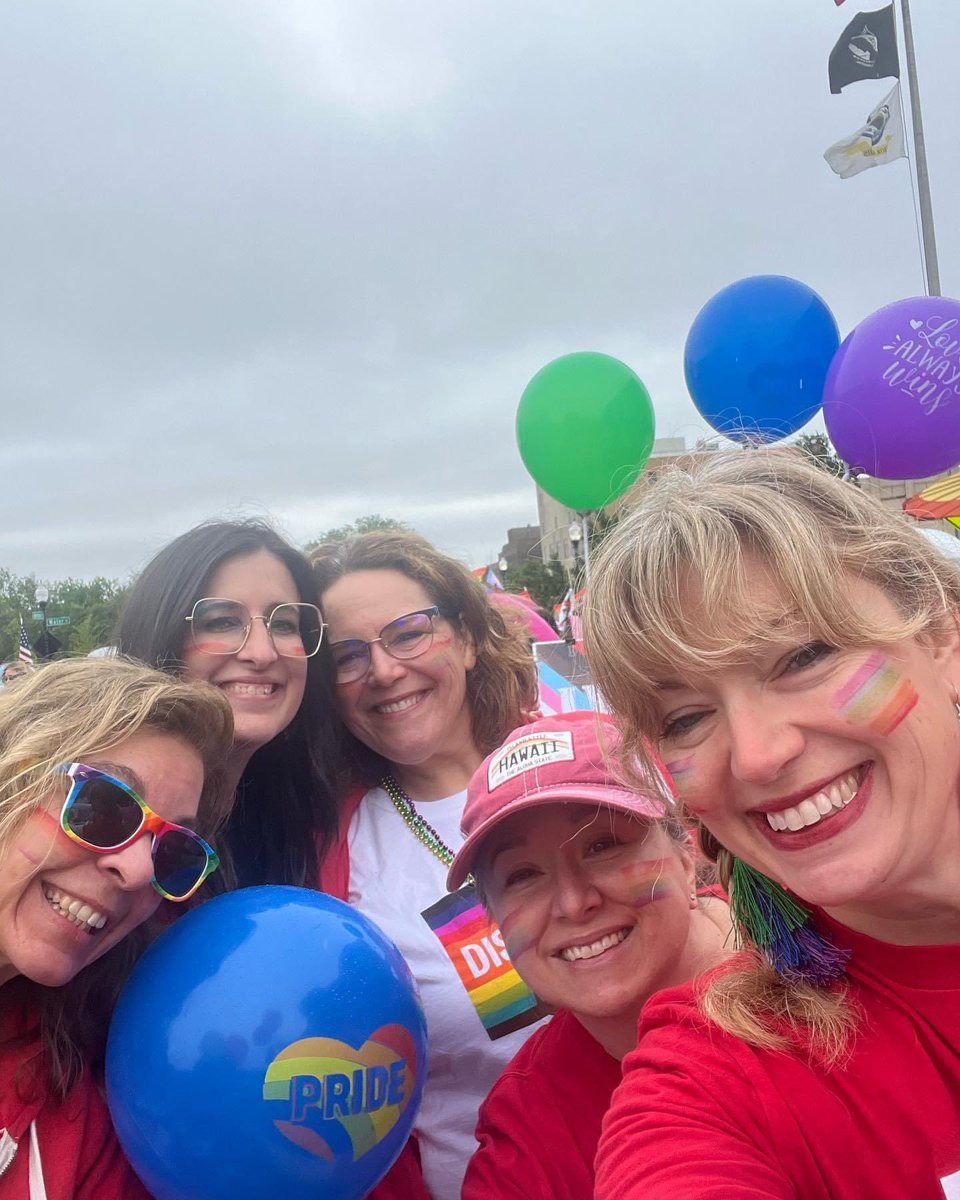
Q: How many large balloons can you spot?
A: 4